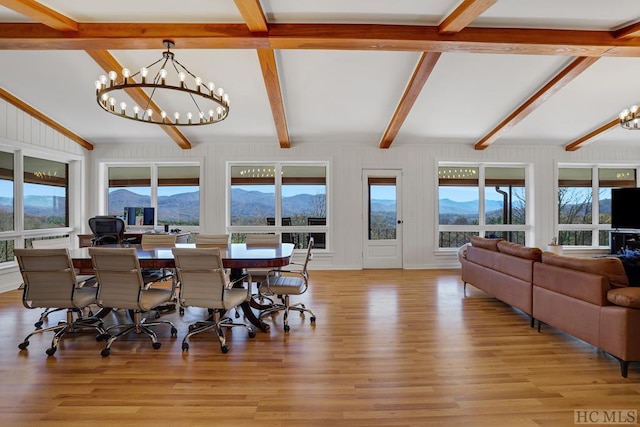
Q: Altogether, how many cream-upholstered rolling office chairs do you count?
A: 8